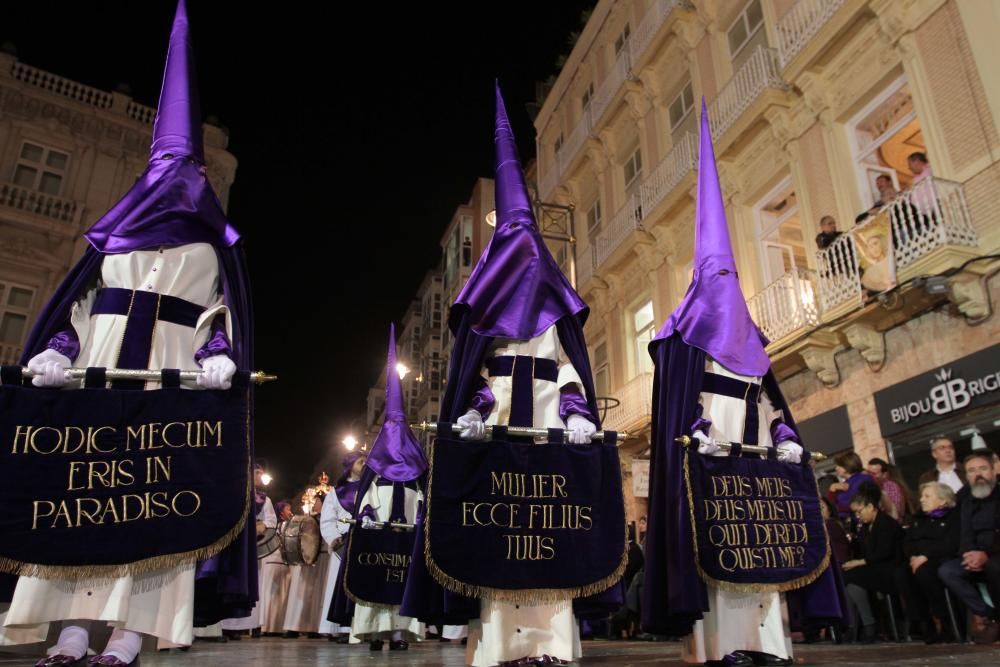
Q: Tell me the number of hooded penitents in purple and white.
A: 4